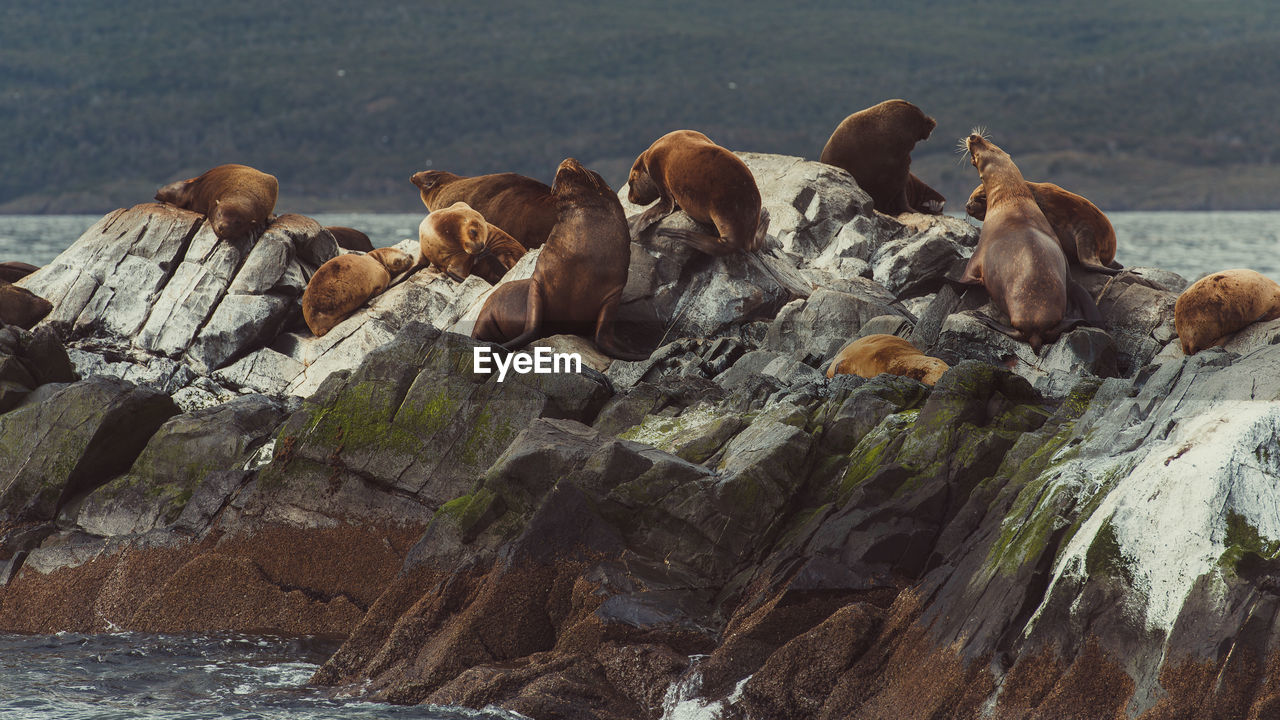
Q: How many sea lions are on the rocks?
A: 14